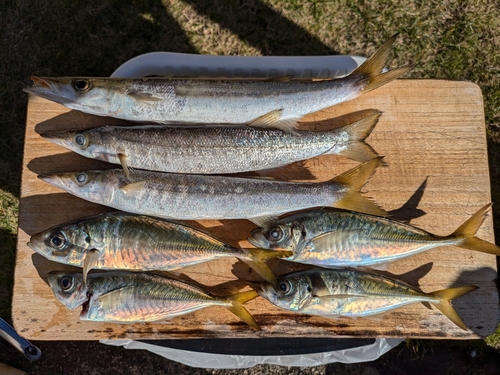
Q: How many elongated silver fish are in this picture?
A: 3